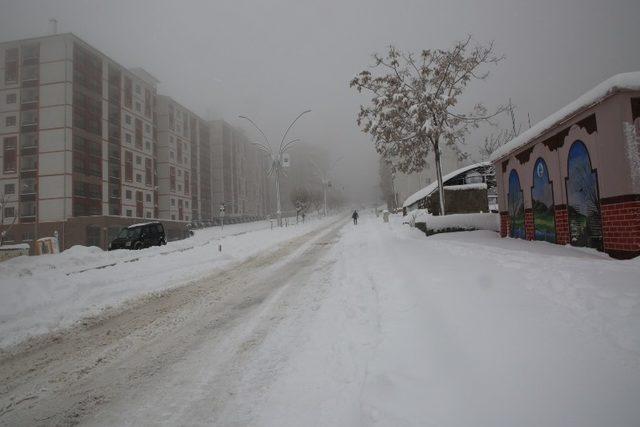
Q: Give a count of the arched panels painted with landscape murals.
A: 3